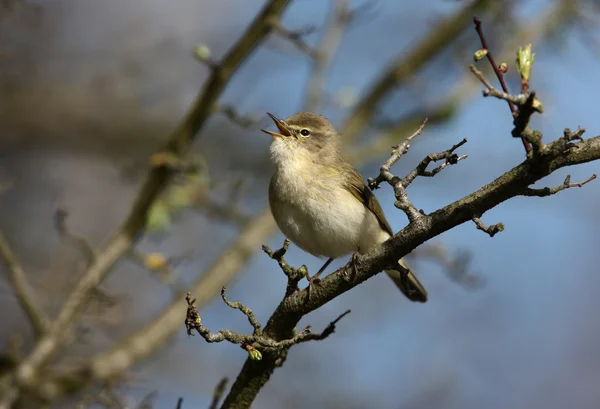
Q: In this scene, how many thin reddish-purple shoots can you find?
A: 1